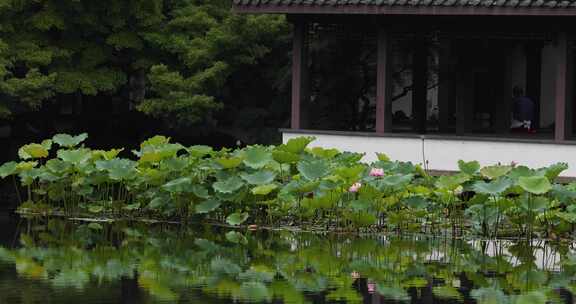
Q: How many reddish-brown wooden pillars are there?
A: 3